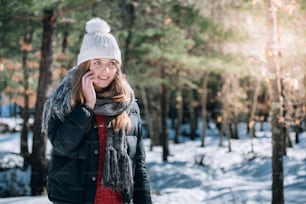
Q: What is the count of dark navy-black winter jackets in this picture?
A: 1